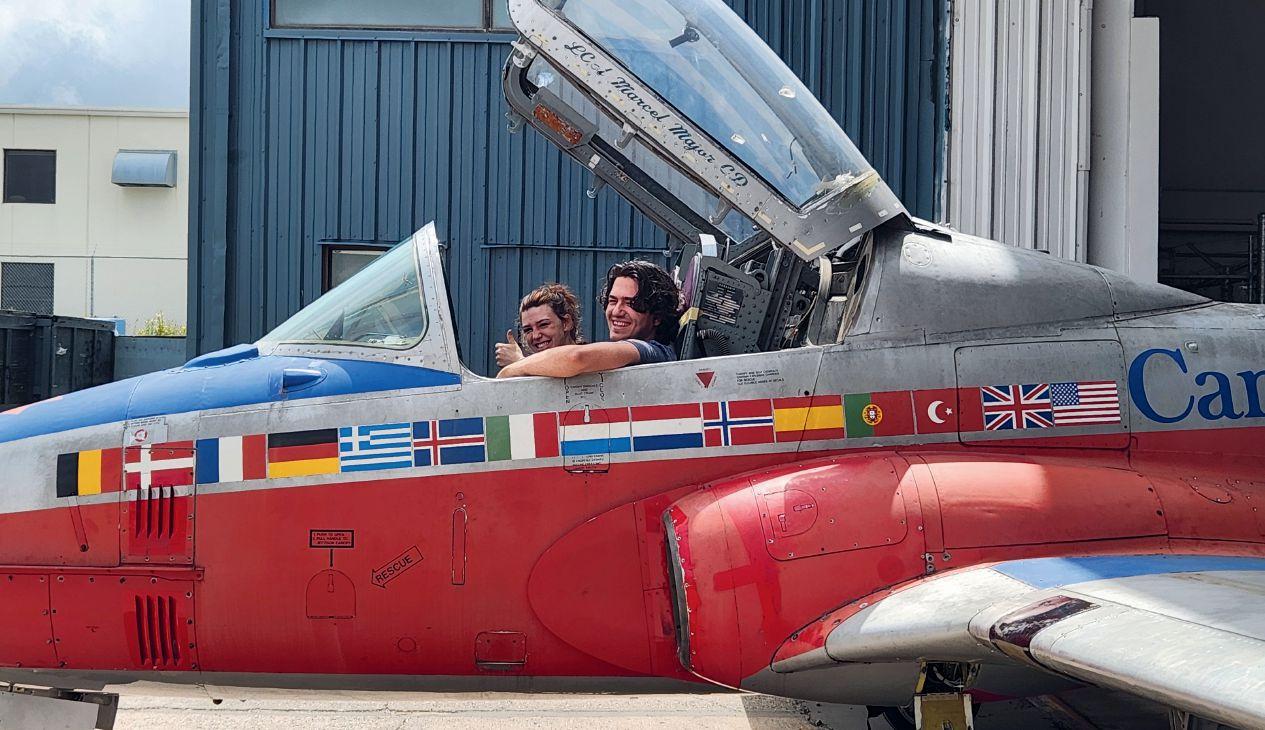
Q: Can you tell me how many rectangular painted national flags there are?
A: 15